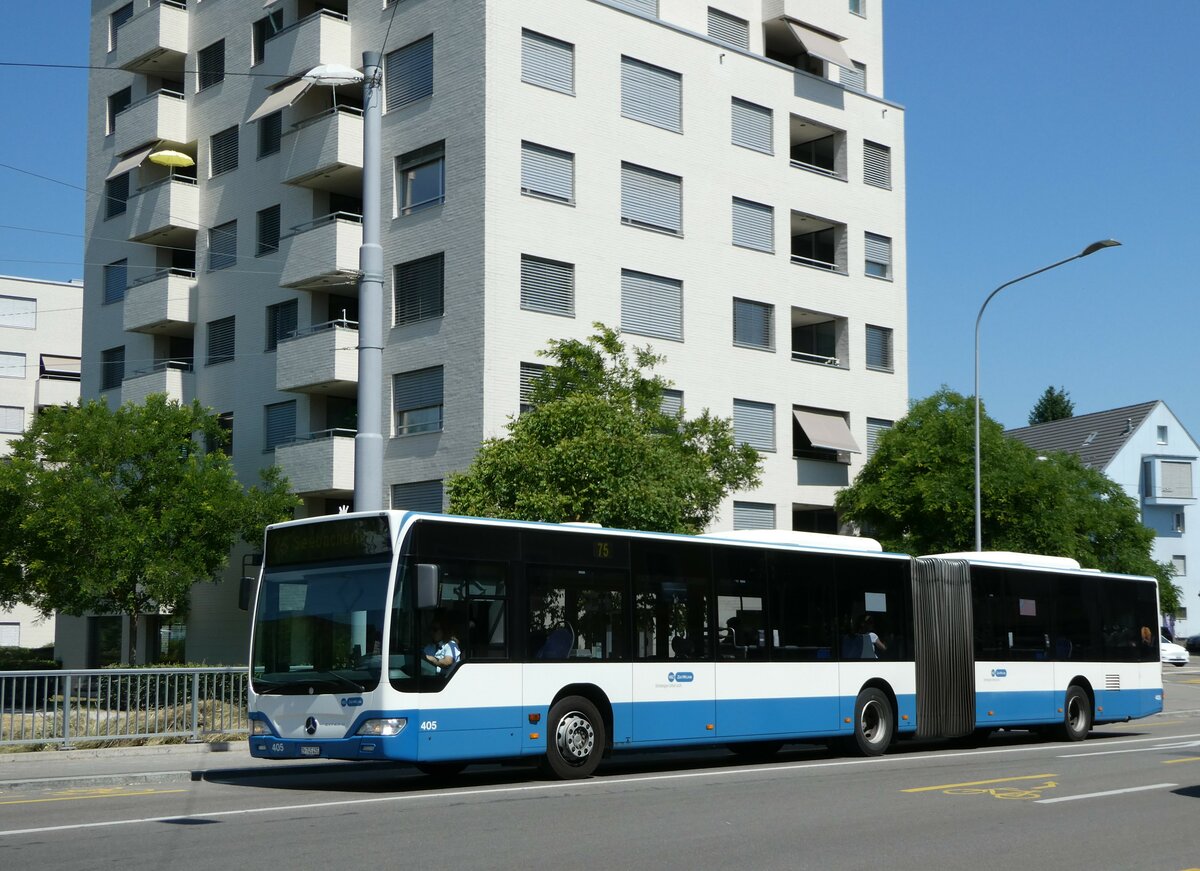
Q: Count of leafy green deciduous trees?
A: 3